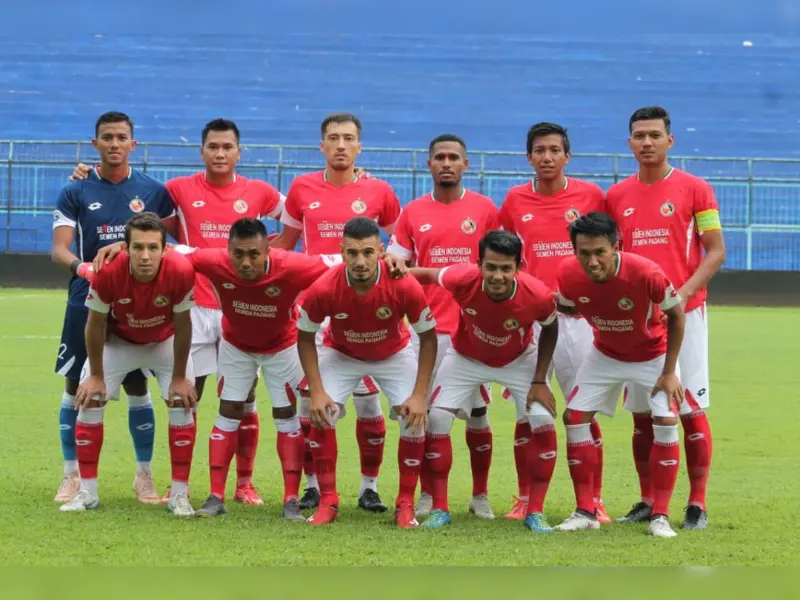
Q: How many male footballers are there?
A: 11